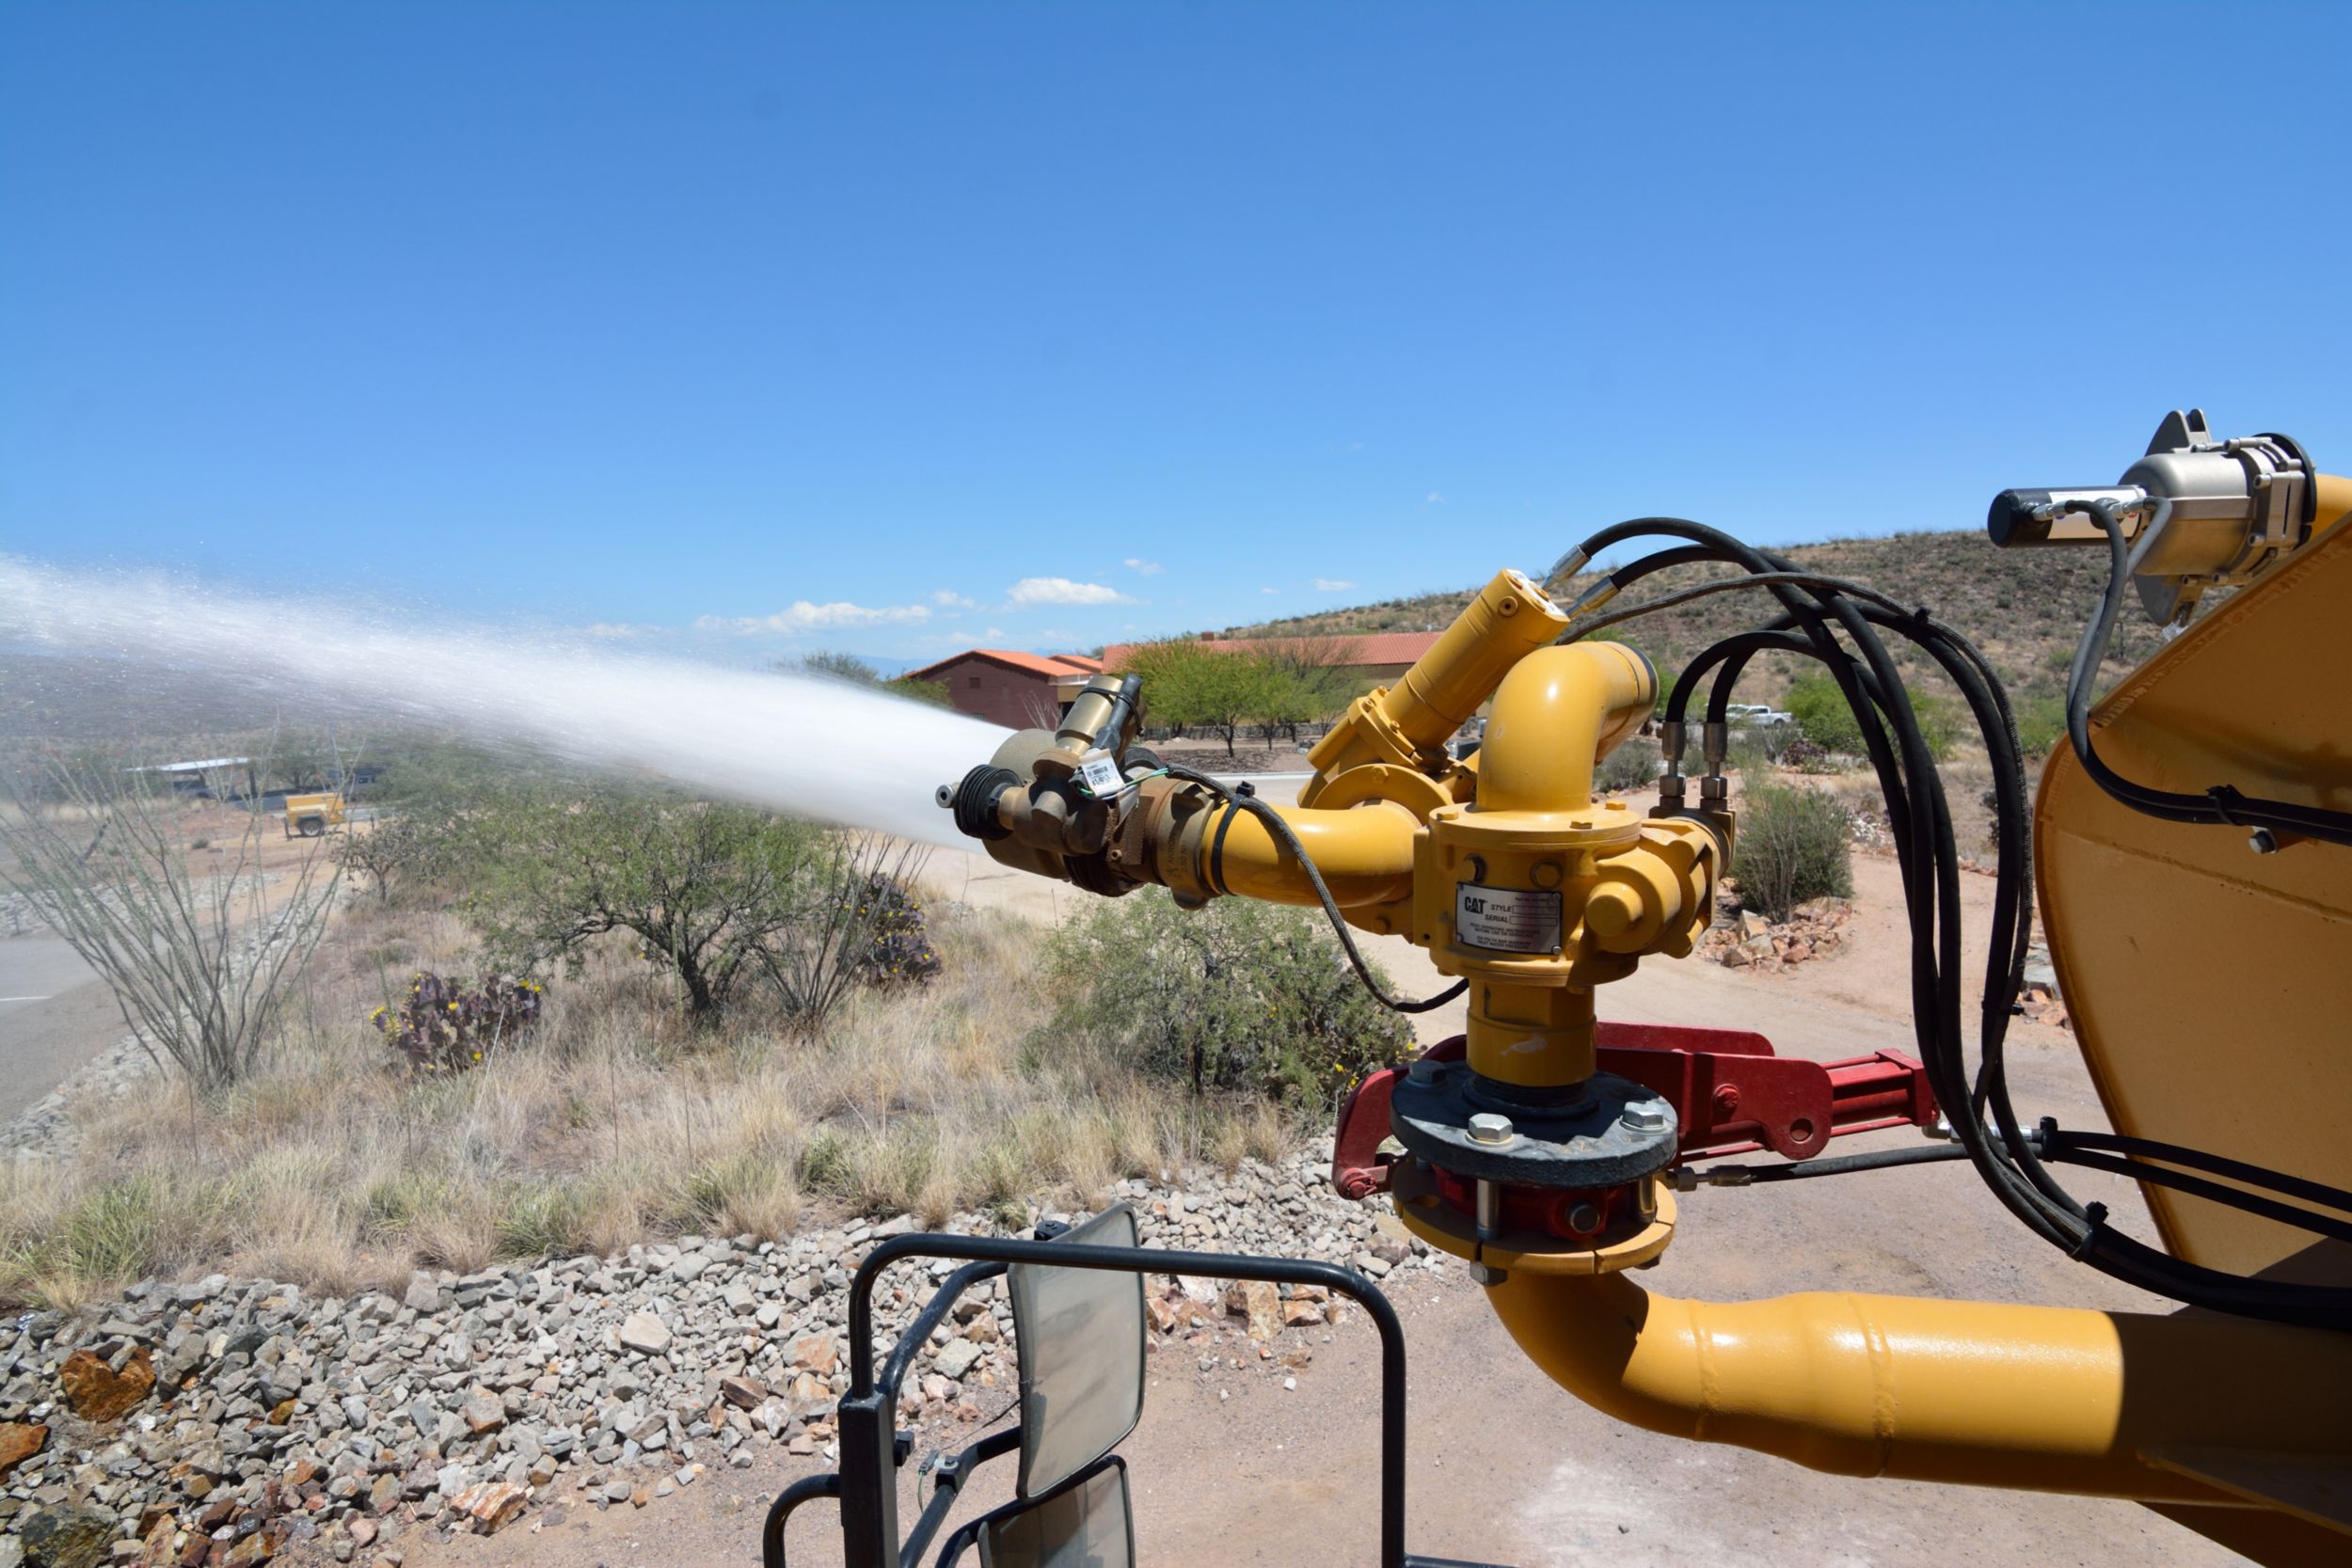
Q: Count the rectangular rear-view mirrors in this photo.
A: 2